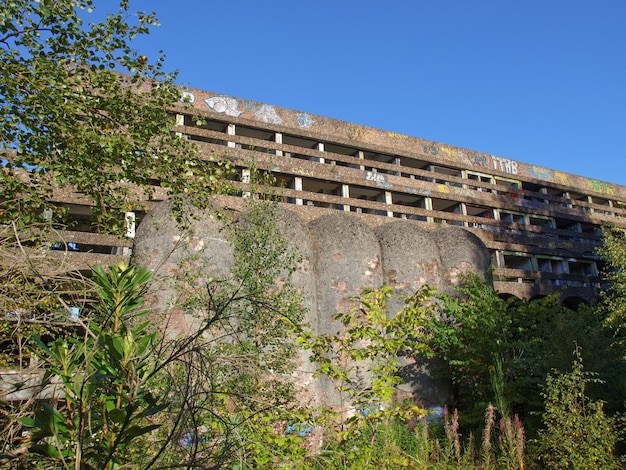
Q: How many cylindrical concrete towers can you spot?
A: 5